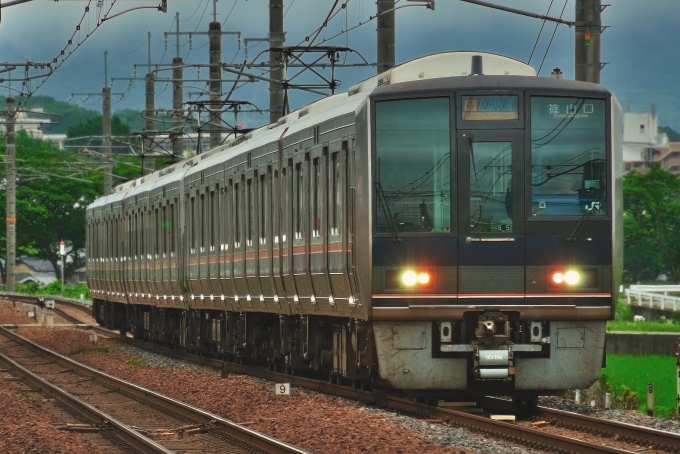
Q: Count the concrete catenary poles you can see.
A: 8